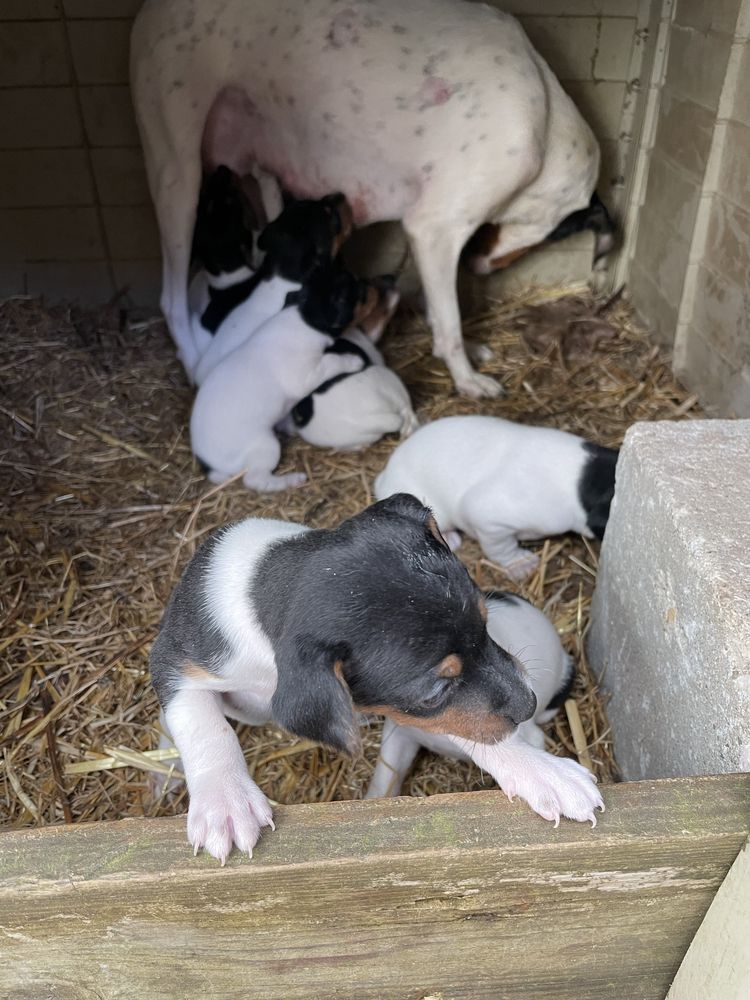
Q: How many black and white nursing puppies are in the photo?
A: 4